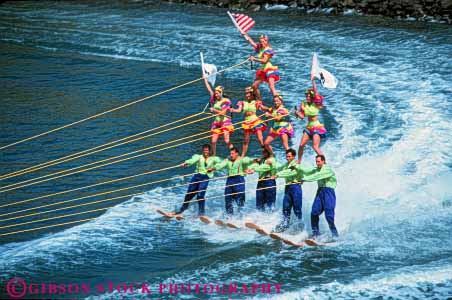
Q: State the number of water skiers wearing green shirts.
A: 5